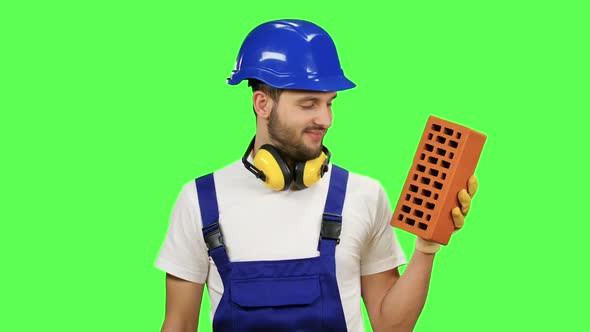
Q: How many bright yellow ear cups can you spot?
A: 2